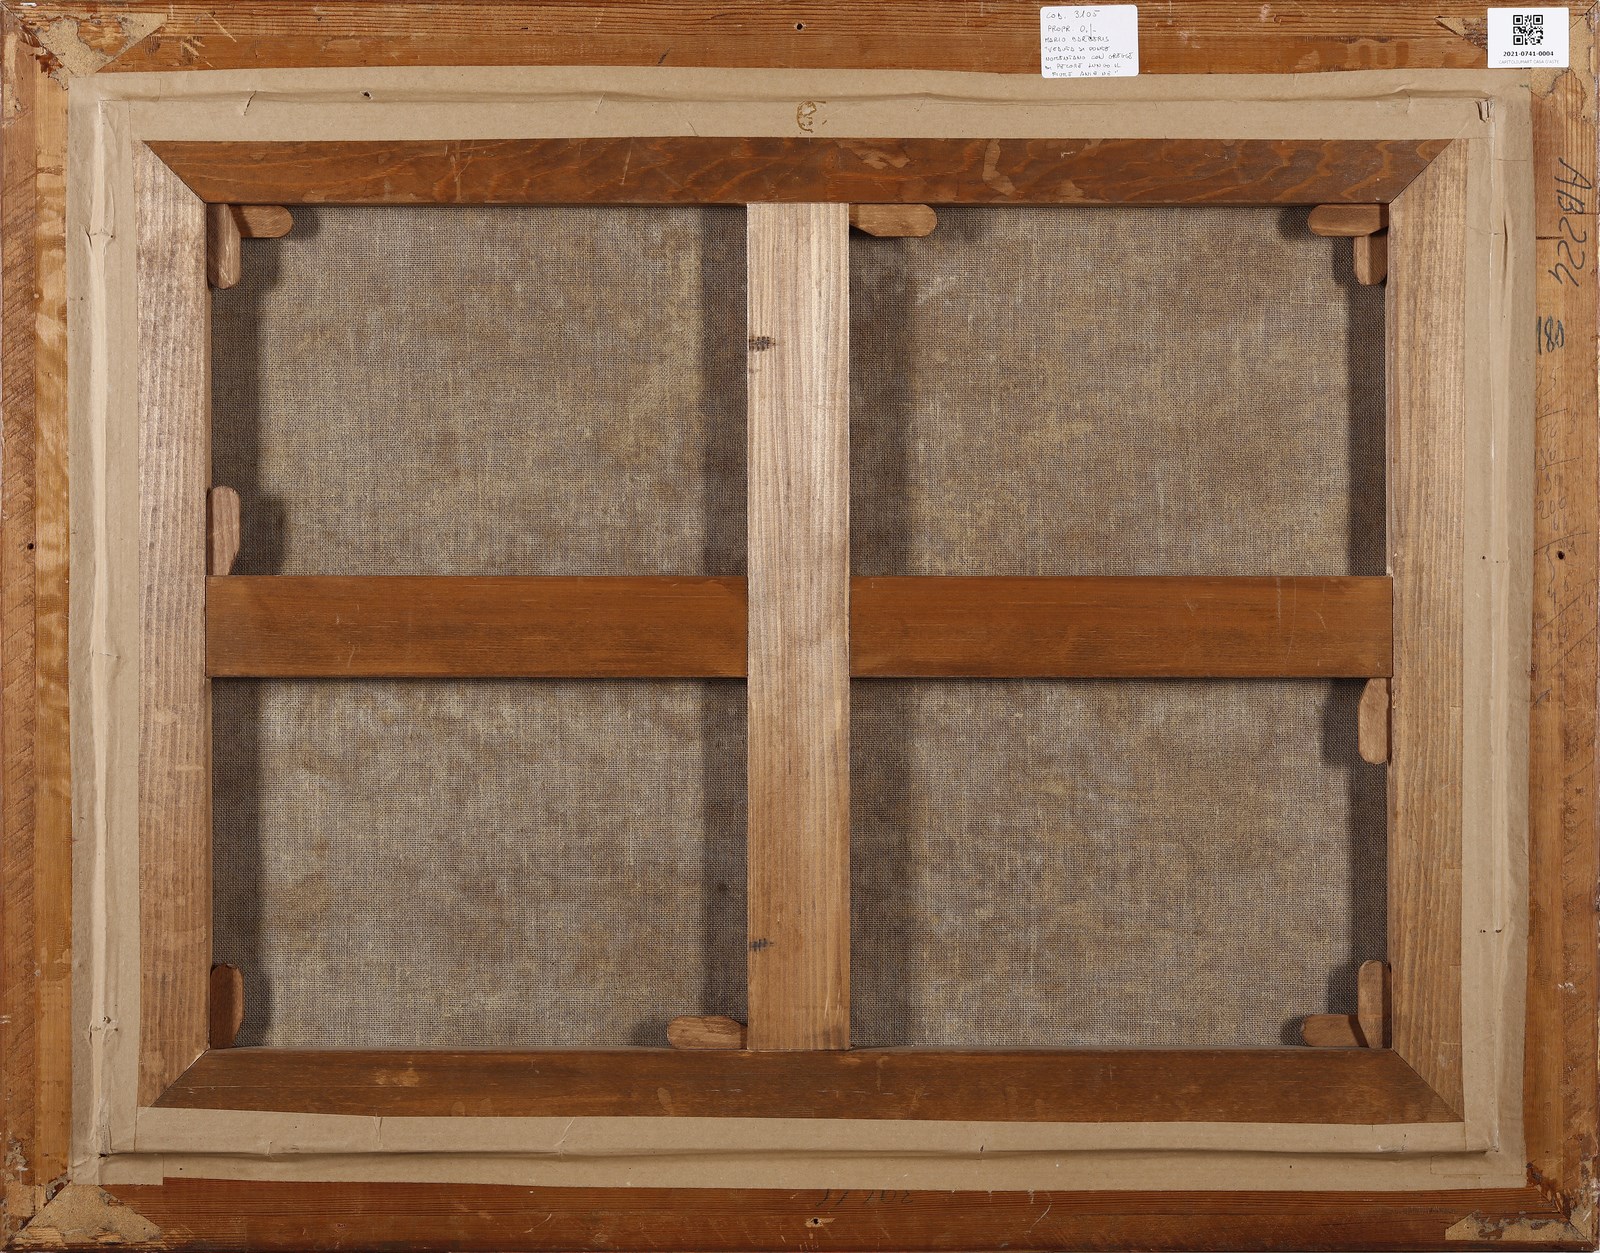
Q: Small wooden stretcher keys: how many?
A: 11